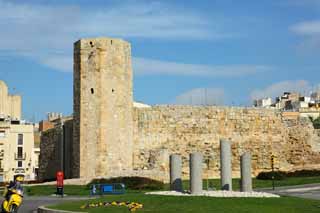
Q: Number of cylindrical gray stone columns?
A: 4